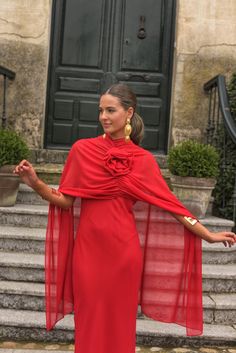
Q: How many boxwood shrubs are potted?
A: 2